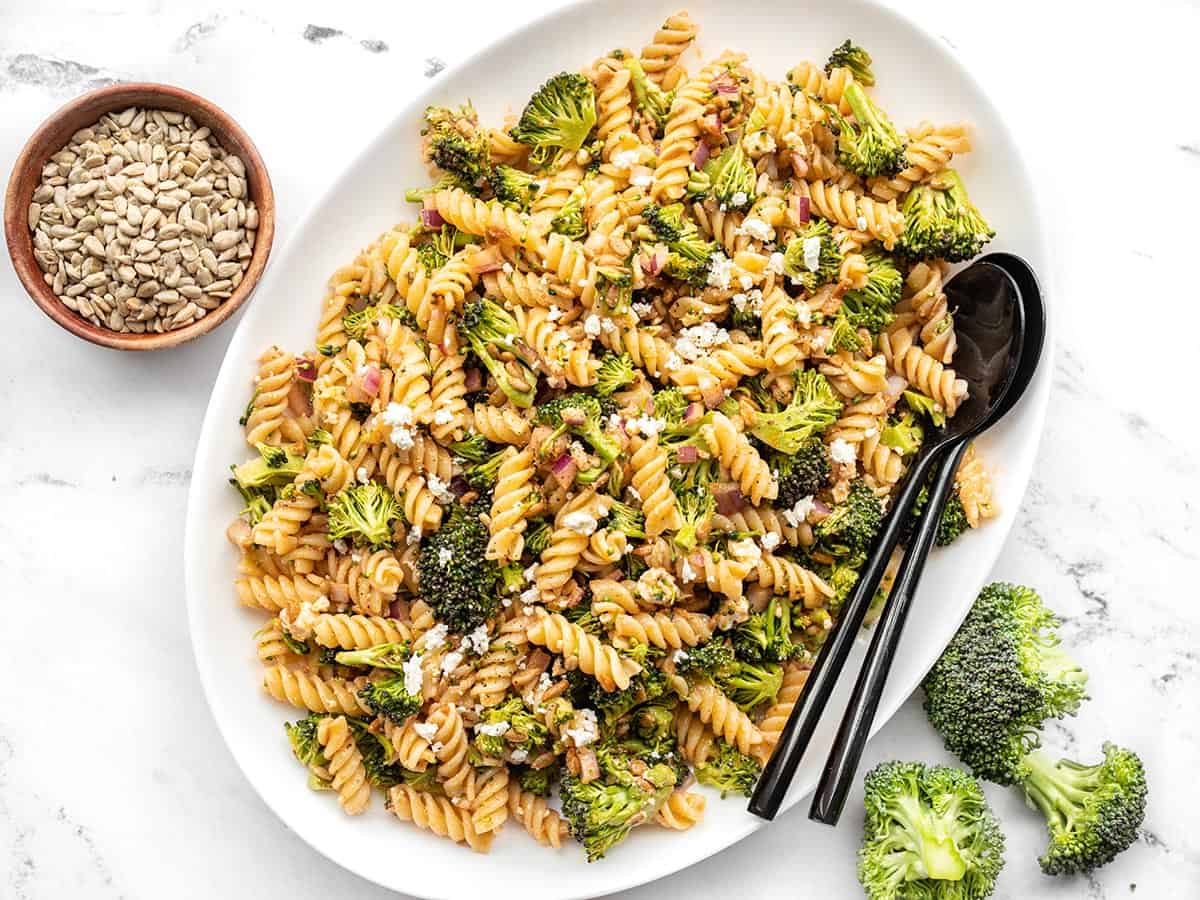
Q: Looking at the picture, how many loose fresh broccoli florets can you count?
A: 3